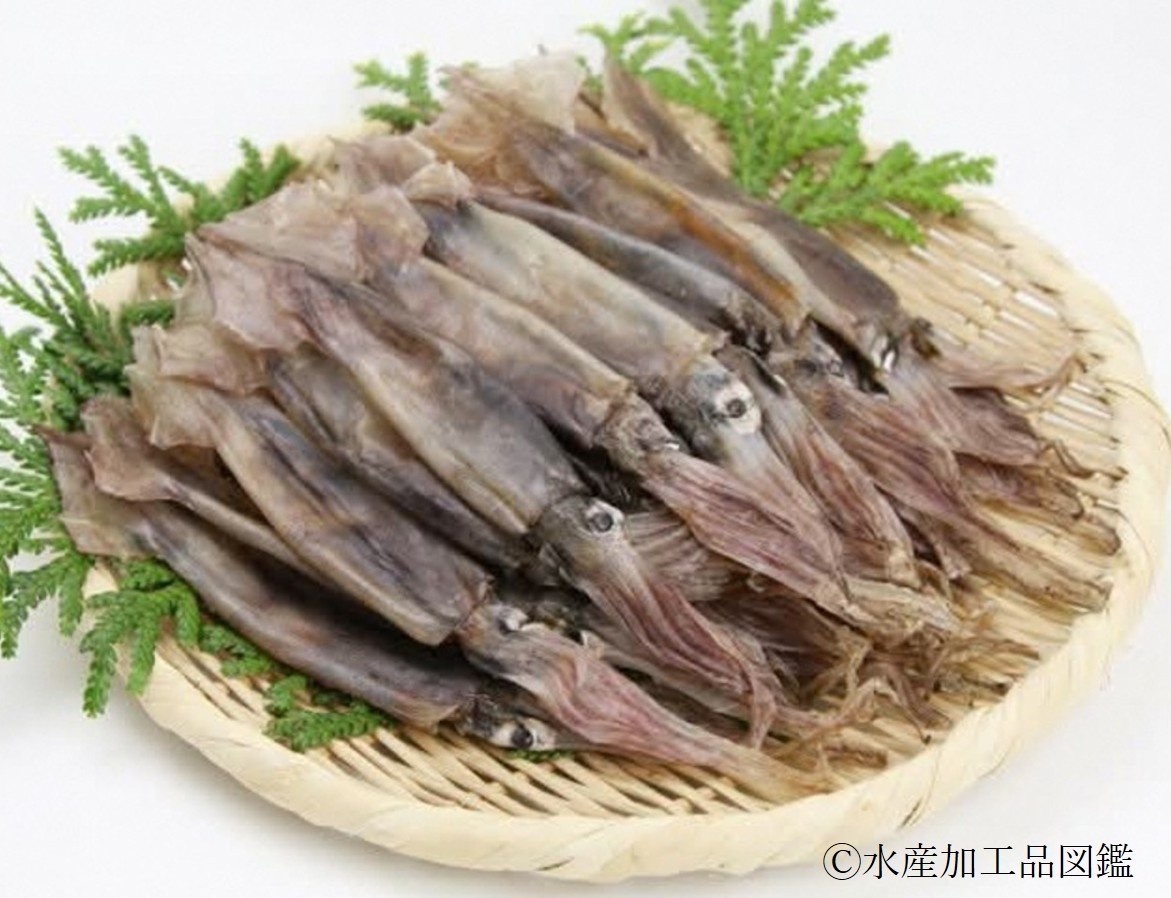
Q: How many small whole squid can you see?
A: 10